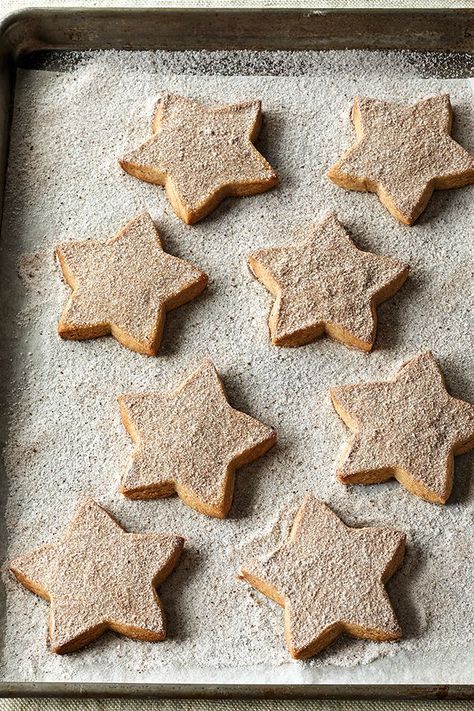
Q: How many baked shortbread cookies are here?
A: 8